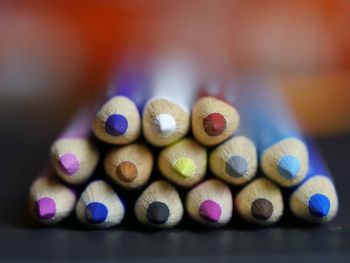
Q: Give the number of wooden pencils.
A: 14